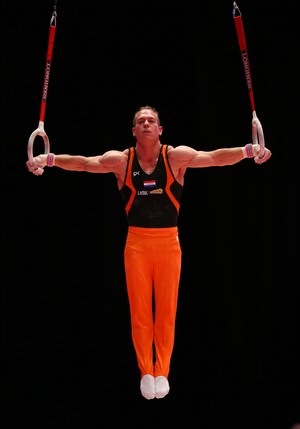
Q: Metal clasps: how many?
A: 2